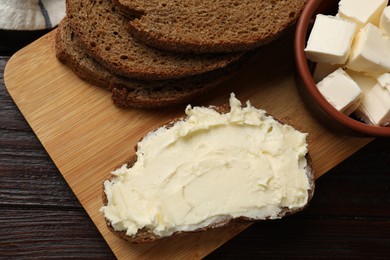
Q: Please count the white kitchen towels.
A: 1